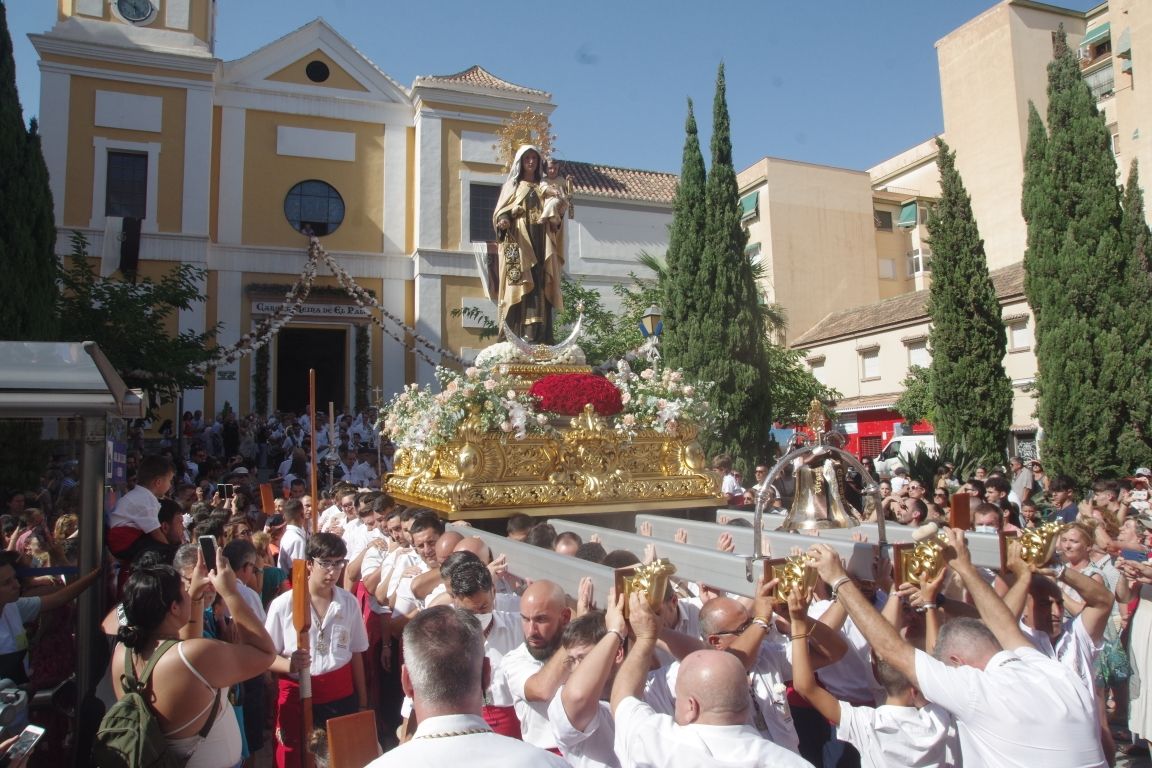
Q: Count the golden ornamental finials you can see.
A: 4